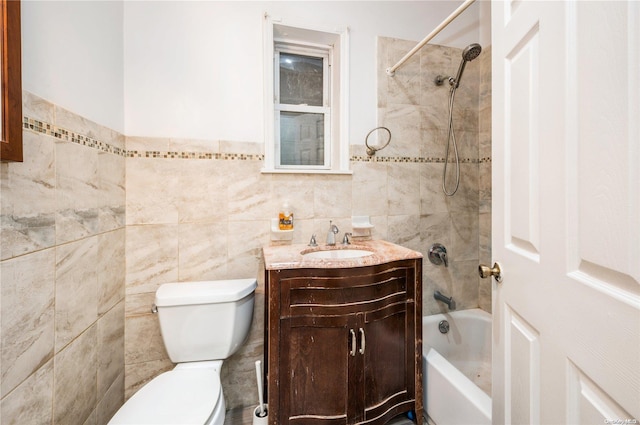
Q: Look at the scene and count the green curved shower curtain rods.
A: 0